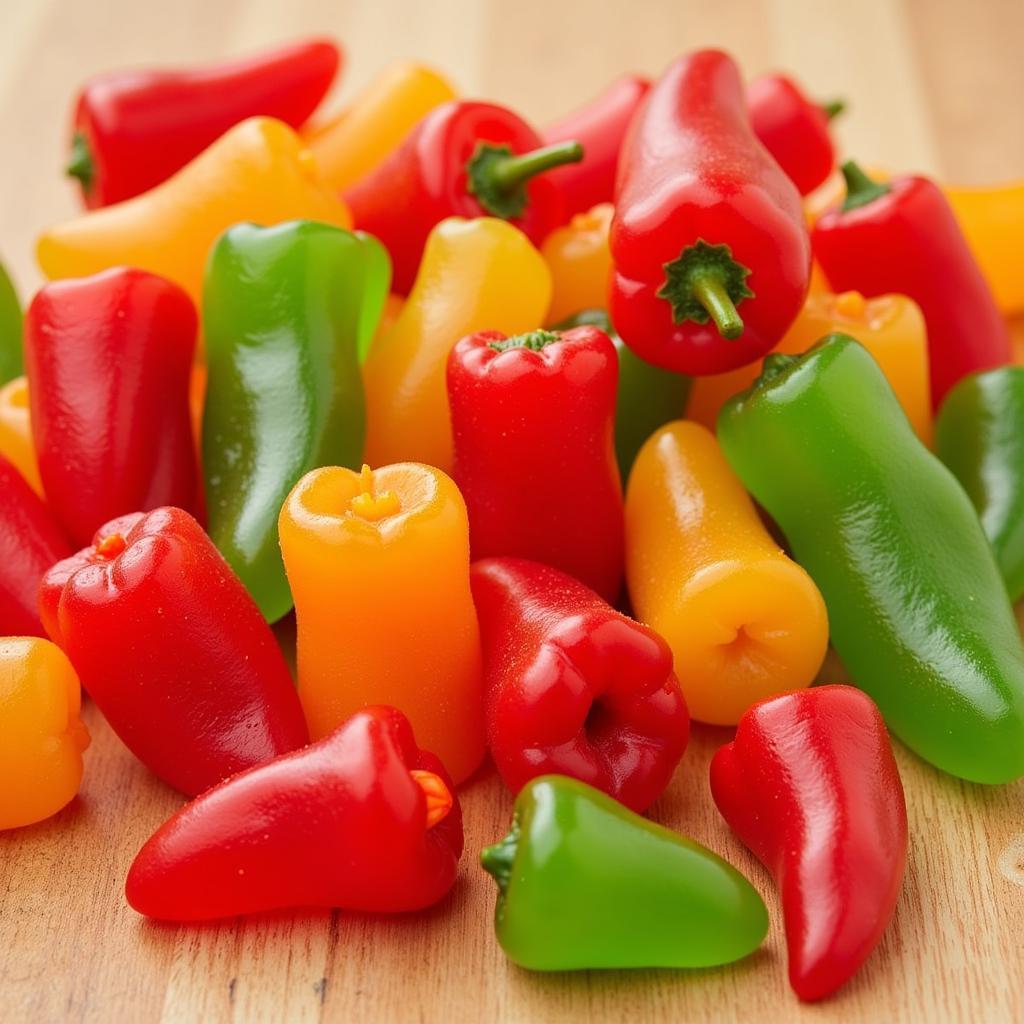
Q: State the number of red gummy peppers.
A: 13